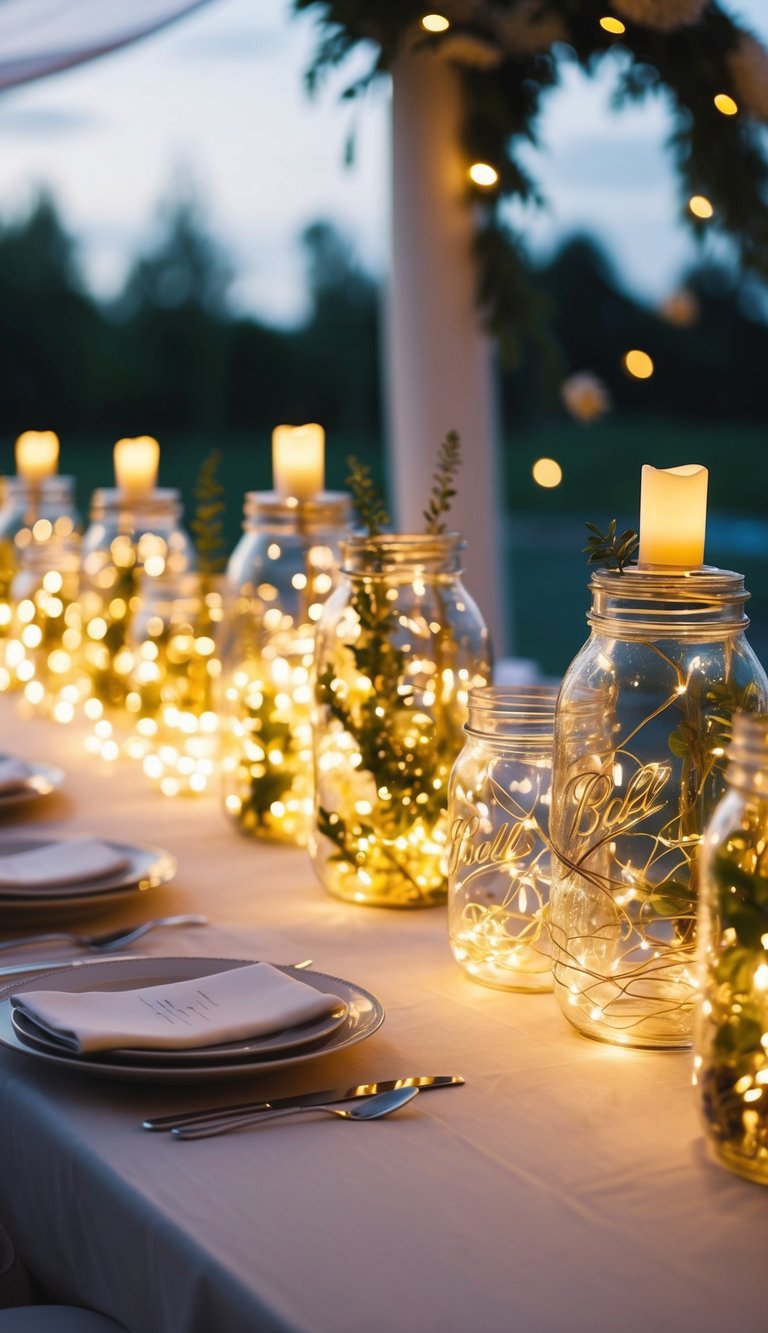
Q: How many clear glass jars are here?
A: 9